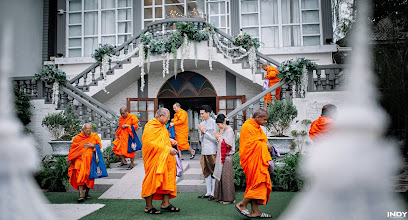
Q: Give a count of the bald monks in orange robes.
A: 7